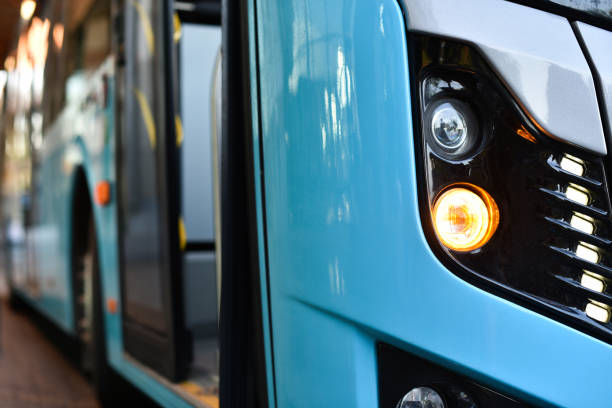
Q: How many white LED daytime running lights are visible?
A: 6